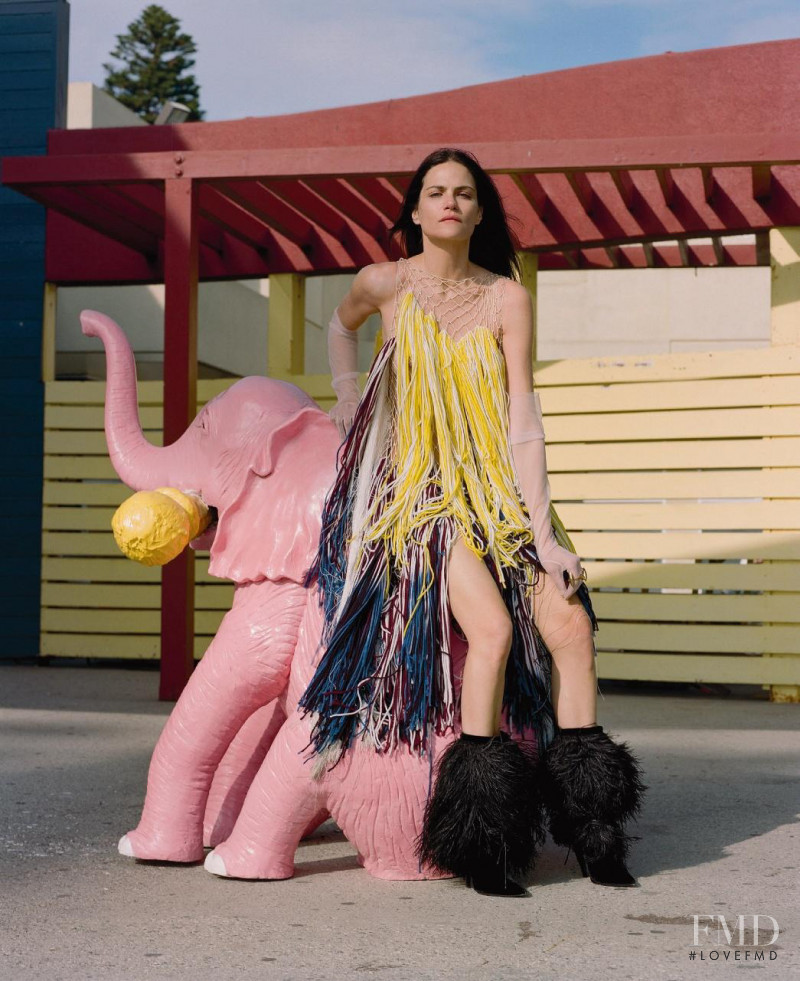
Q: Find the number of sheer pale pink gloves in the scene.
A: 2